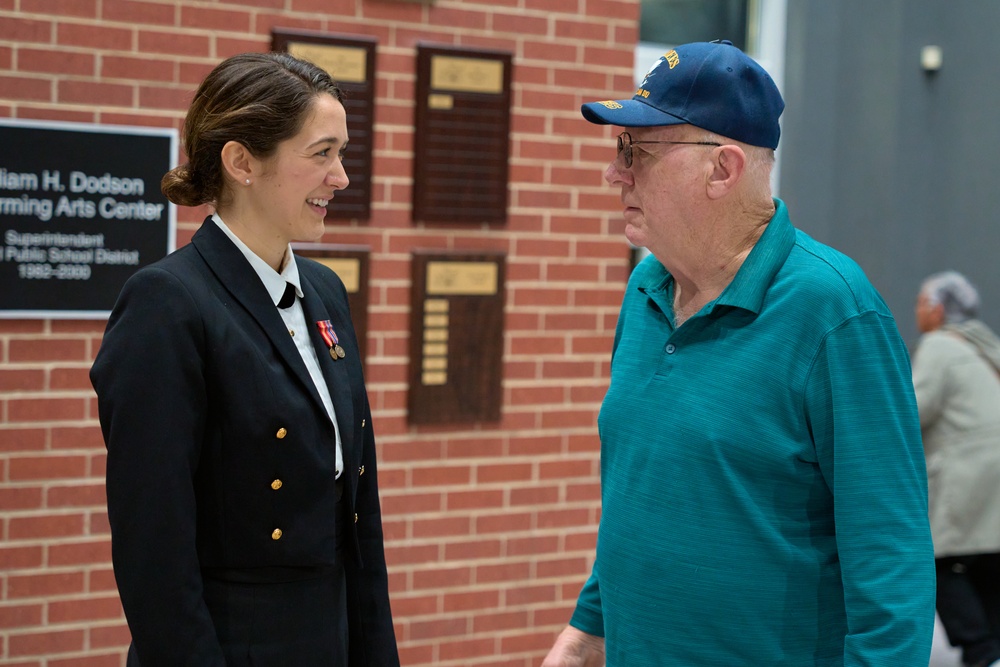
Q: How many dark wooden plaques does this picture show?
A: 4